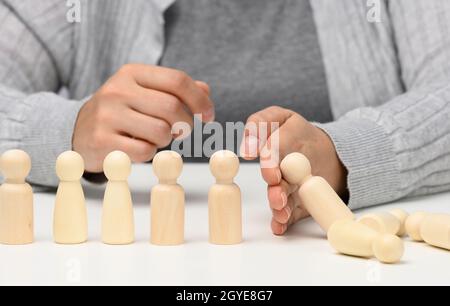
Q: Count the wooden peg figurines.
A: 9